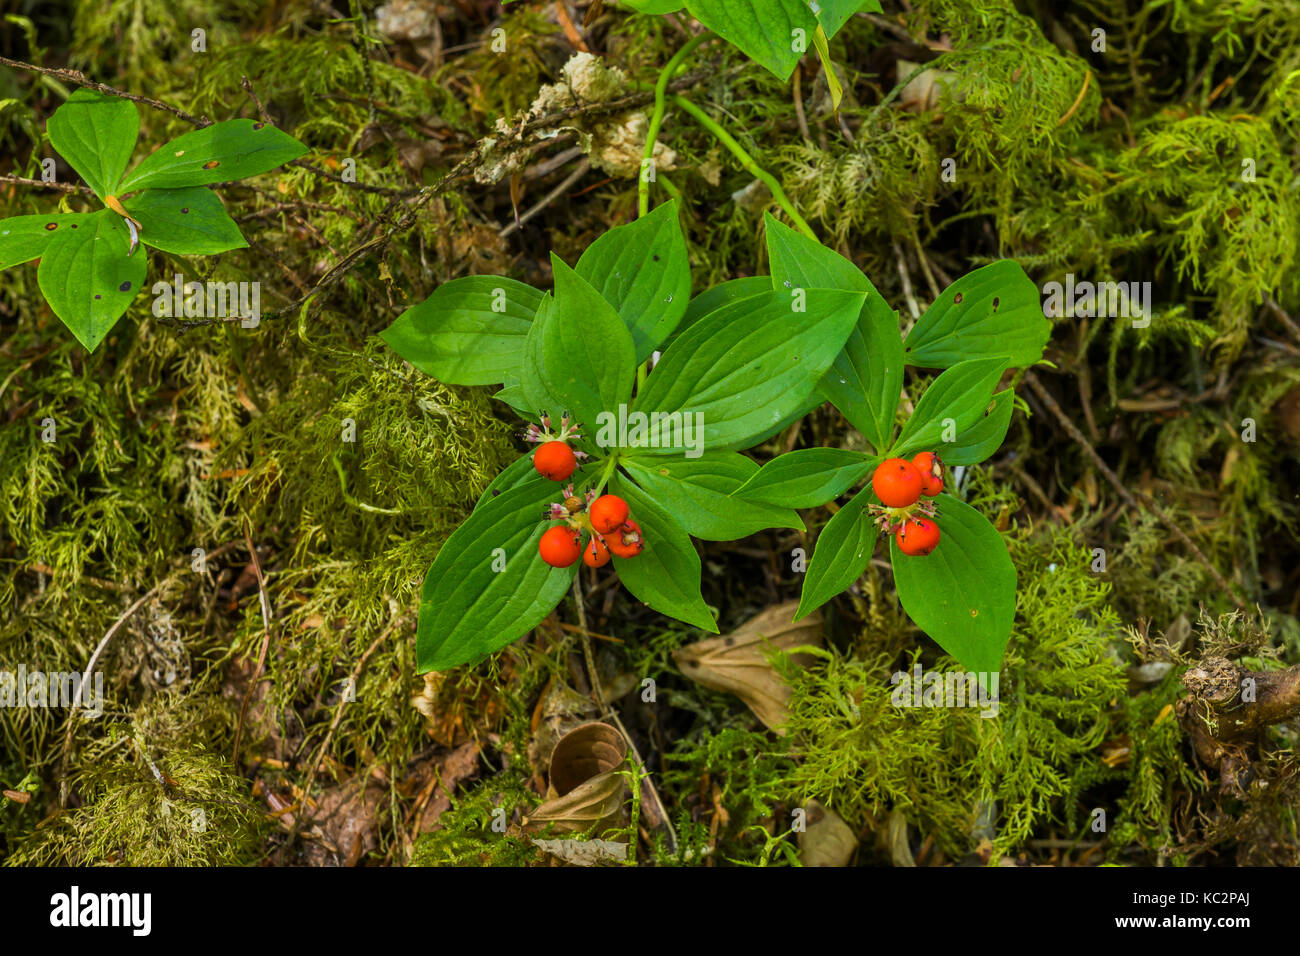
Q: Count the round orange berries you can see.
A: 8